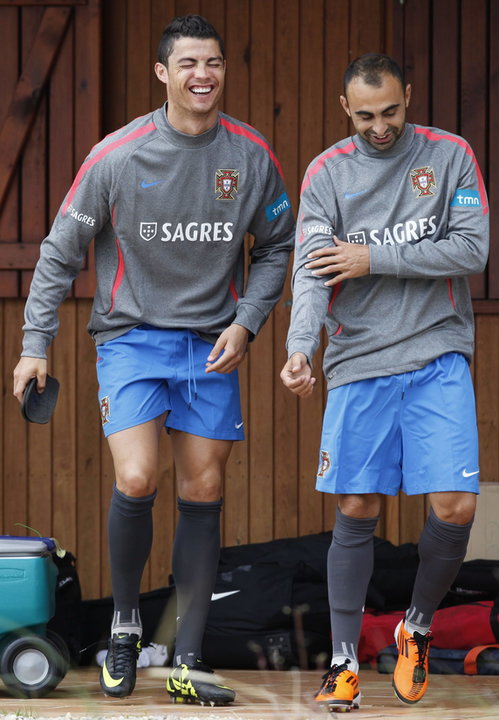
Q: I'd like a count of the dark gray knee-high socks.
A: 4